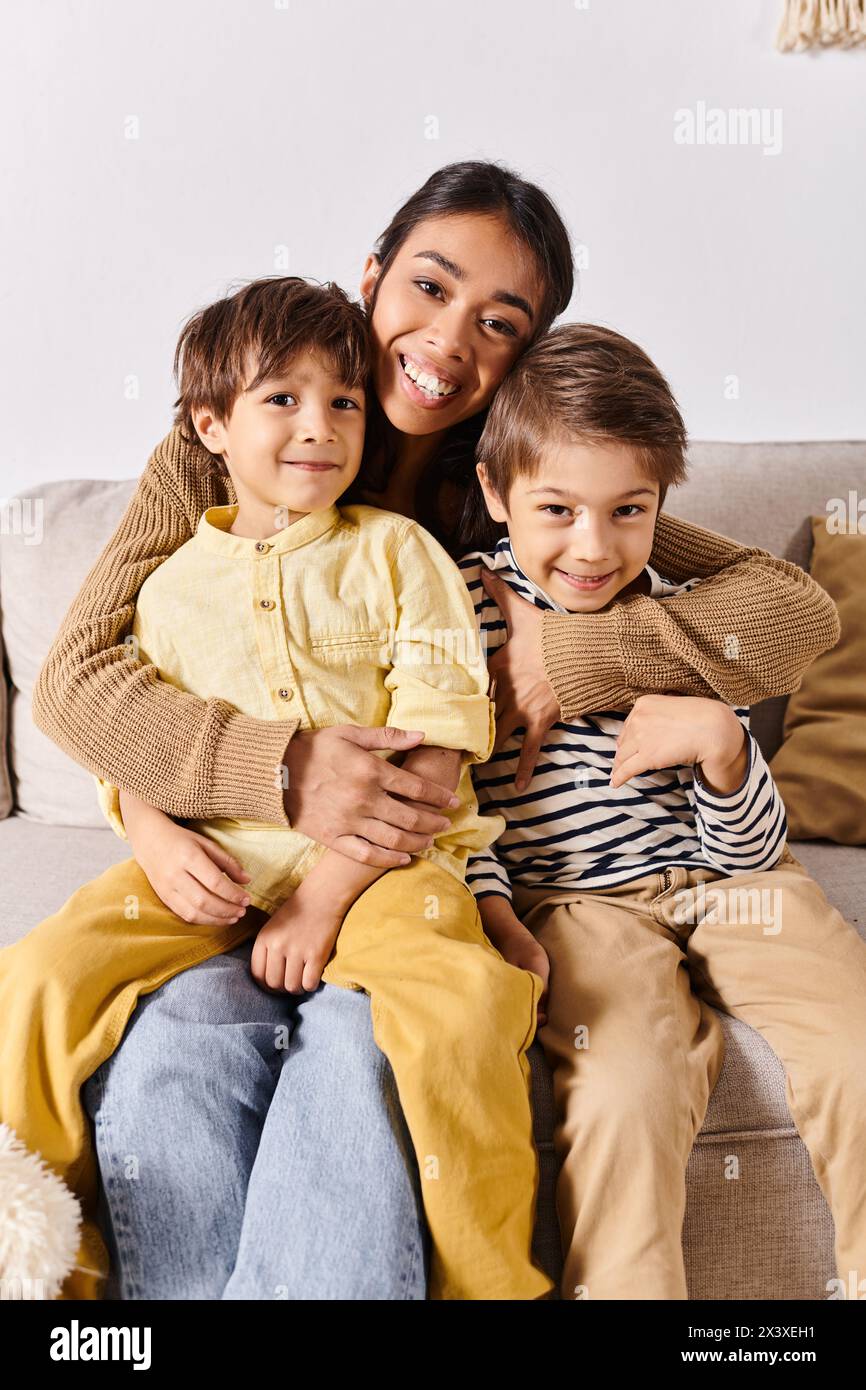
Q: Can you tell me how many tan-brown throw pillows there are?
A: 1